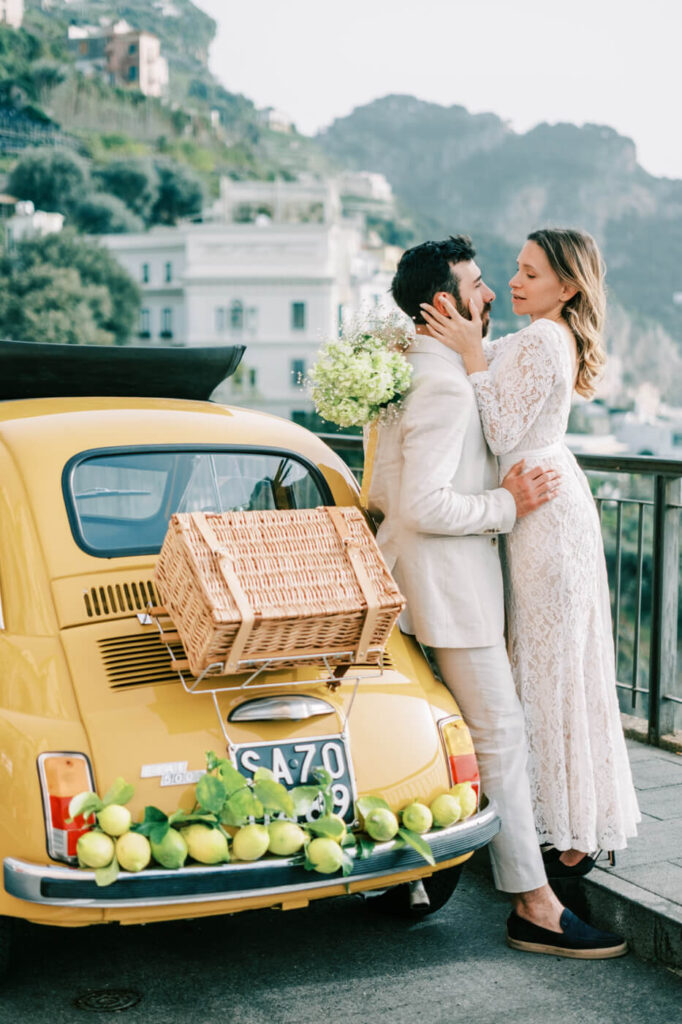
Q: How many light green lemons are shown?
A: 13